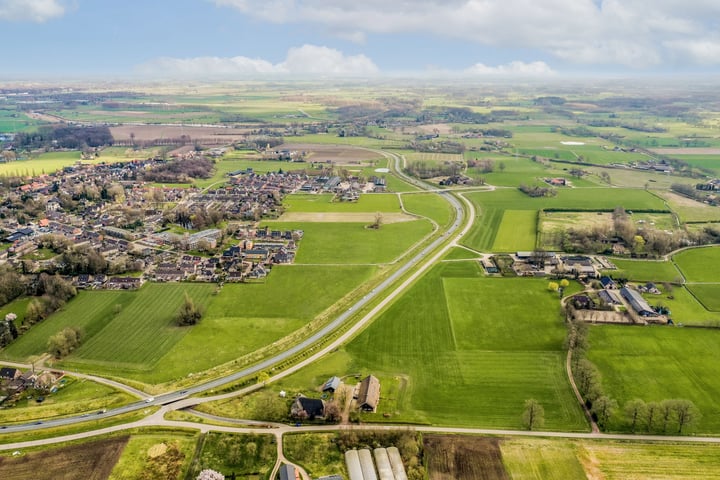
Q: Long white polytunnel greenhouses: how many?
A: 4